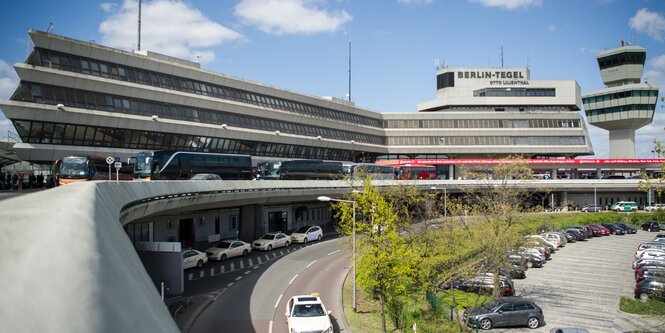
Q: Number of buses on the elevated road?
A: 5